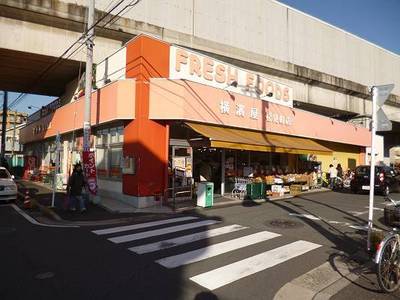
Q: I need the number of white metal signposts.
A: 2